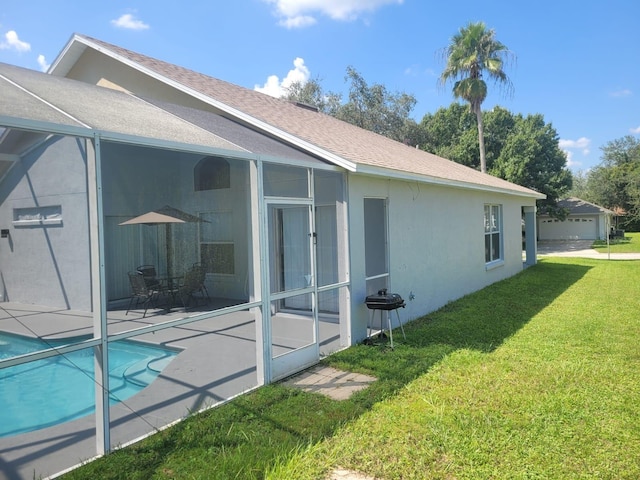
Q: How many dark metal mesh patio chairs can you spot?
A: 4